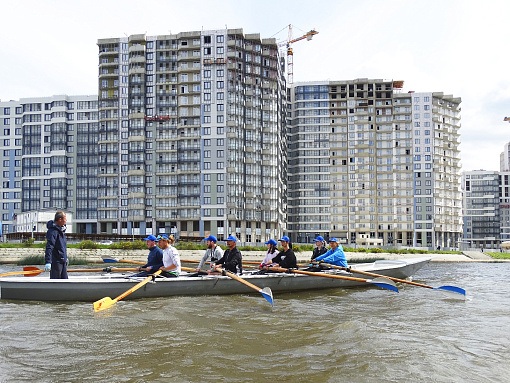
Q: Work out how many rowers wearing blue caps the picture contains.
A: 8